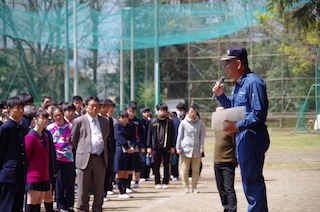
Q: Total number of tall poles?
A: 5